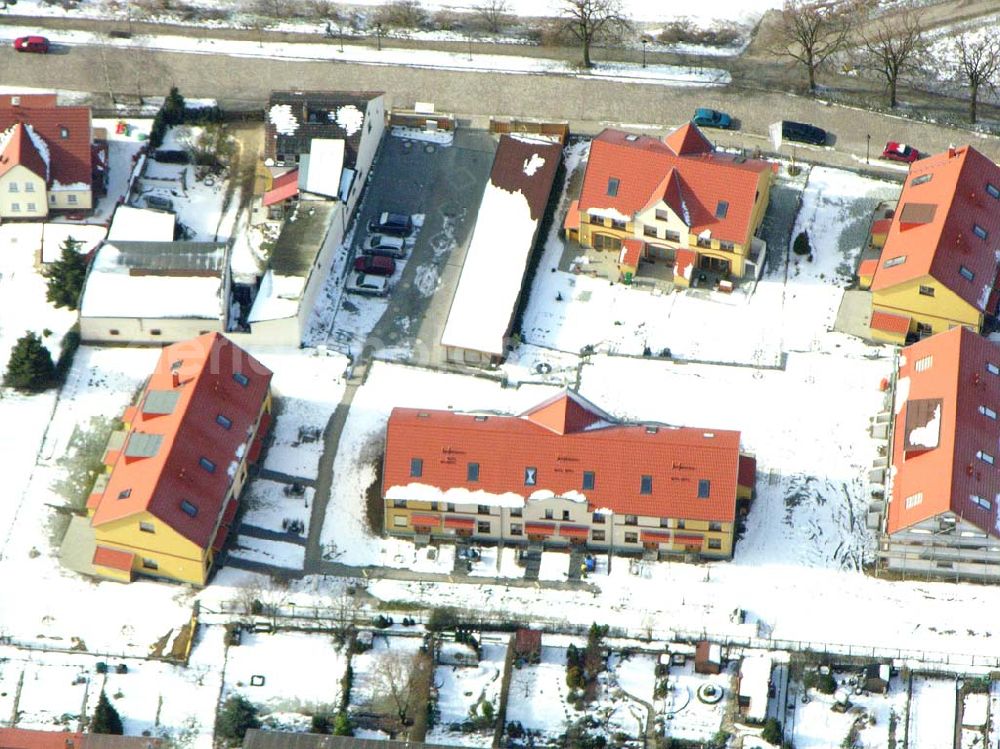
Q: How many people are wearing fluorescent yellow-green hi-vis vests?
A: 0